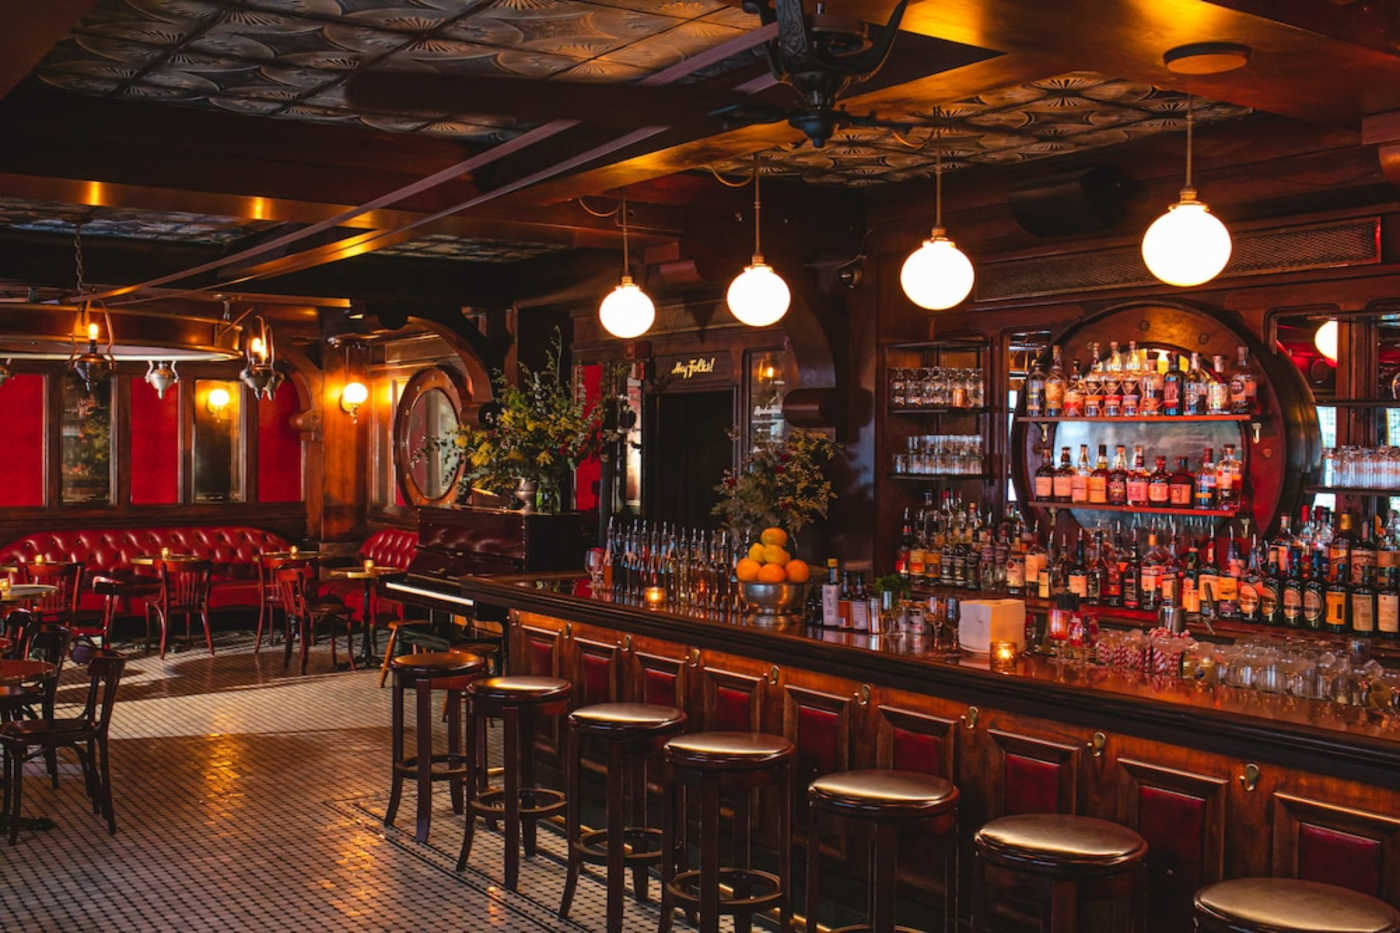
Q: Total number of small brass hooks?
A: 9